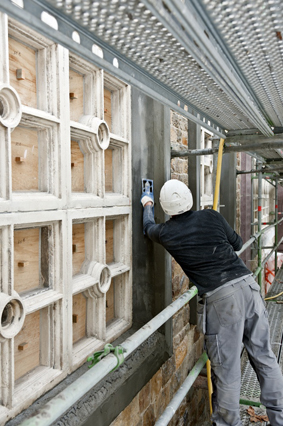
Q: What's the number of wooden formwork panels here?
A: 12